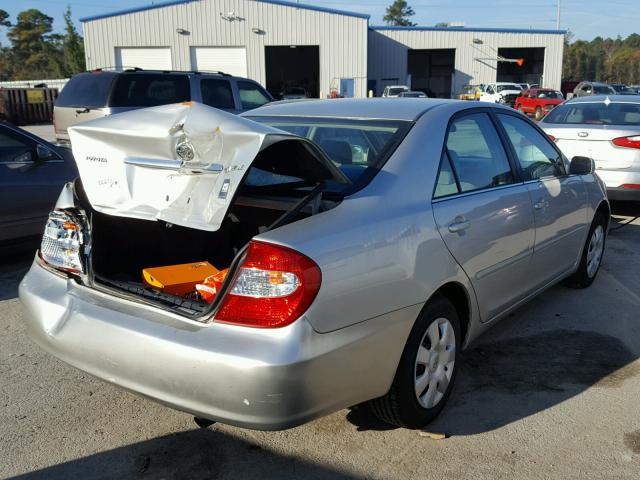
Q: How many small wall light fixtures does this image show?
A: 3